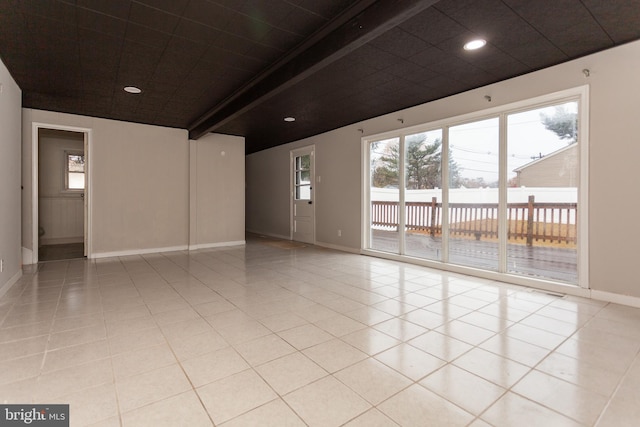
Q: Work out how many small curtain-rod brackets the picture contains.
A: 4